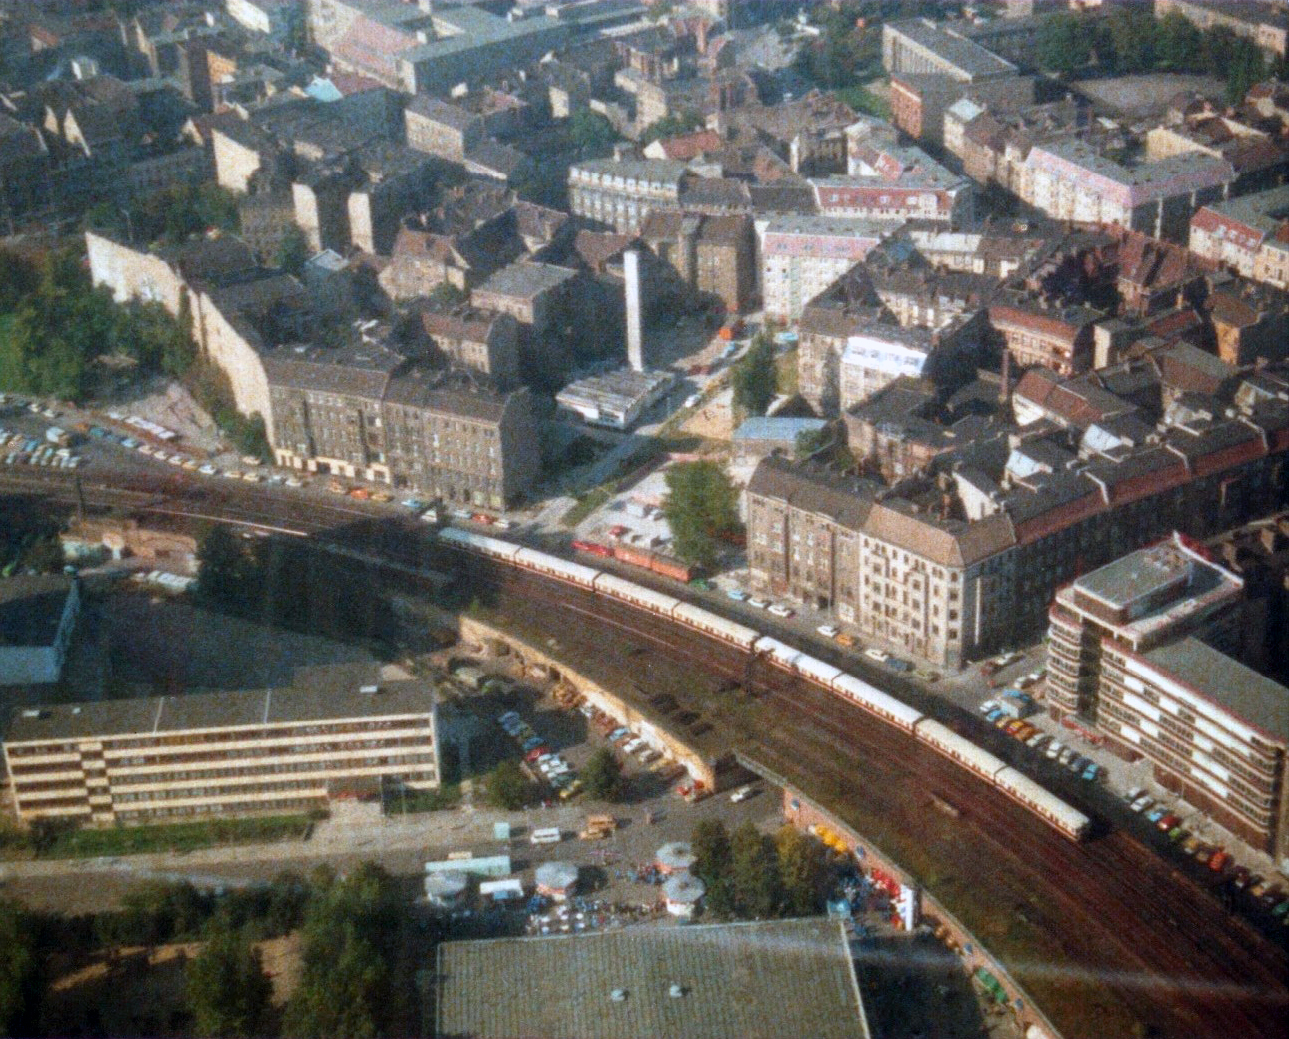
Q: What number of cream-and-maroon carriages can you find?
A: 8